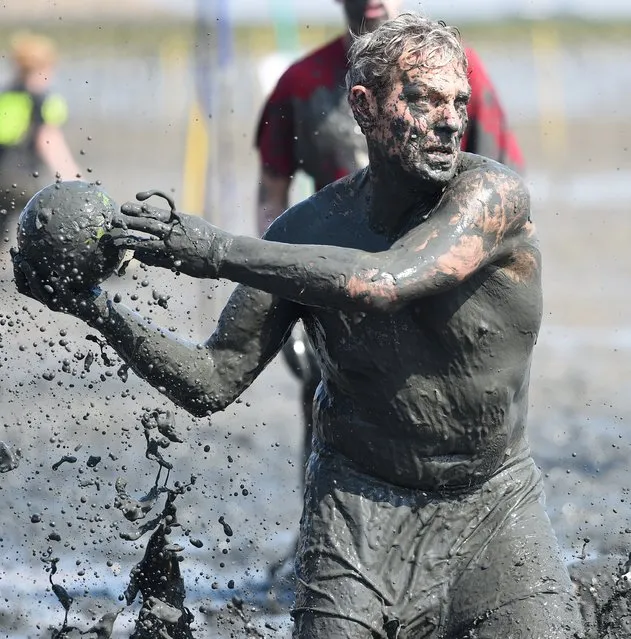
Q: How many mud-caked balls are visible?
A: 1